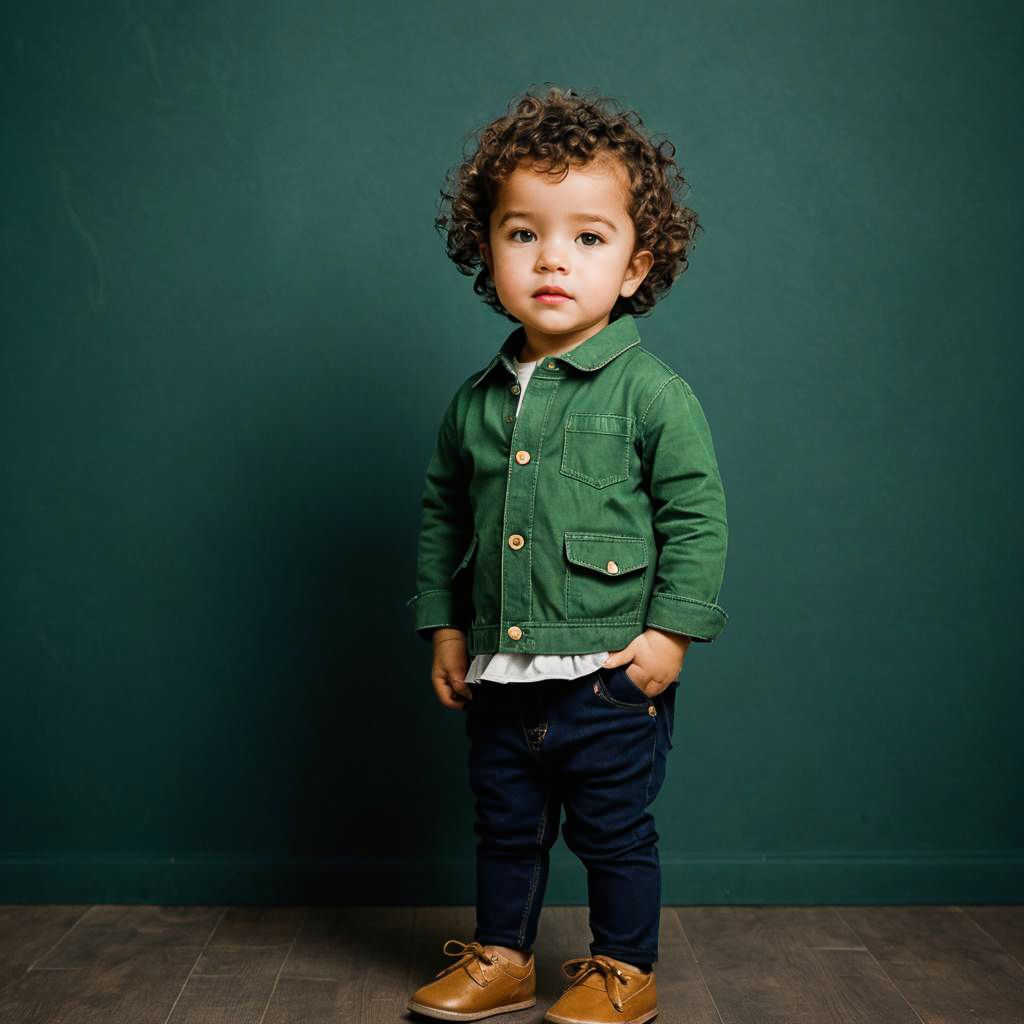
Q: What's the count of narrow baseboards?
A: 1